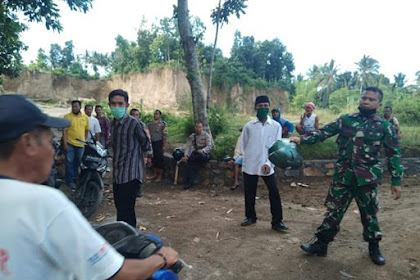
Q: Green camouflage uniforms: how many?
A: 1